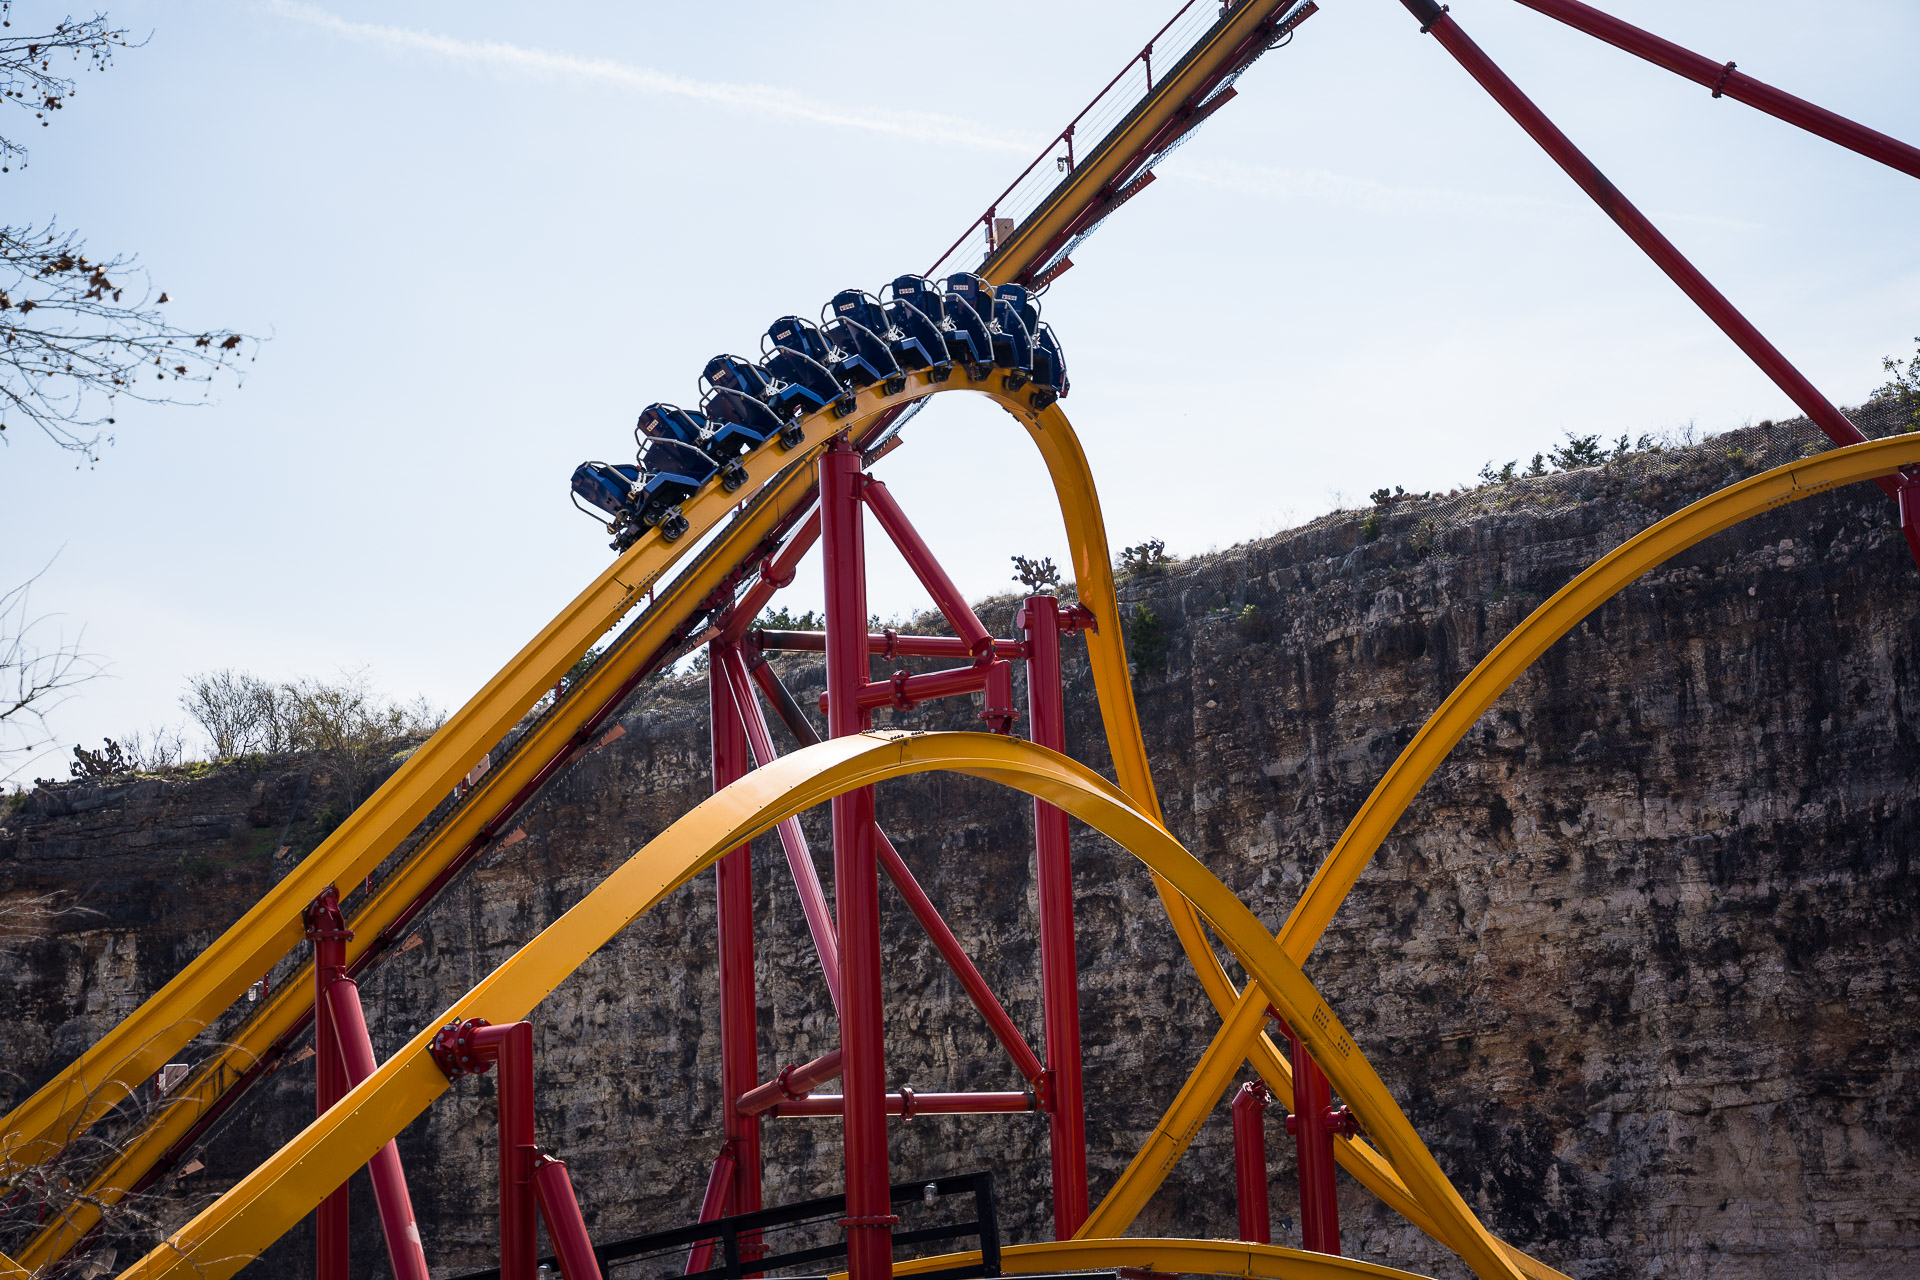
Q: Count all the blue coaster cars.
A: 8